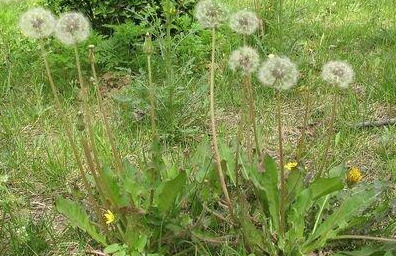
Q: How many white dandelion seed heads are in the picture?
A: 7